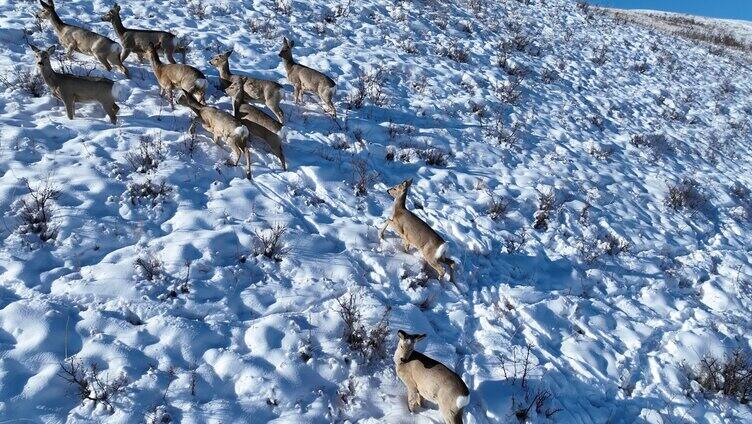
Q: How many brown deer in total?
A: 10